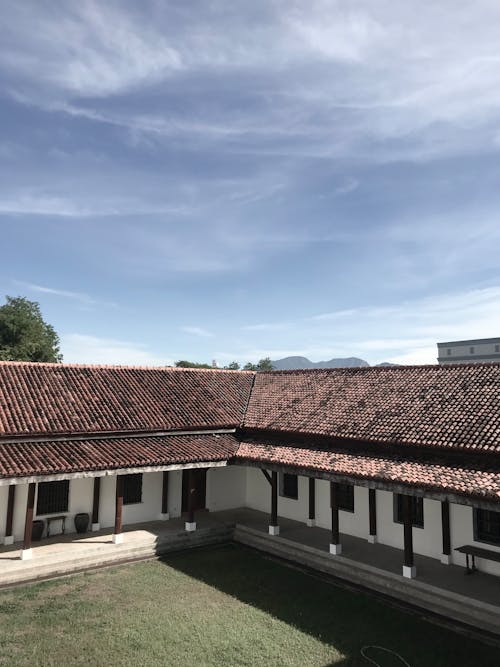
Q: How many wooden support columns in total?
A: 12